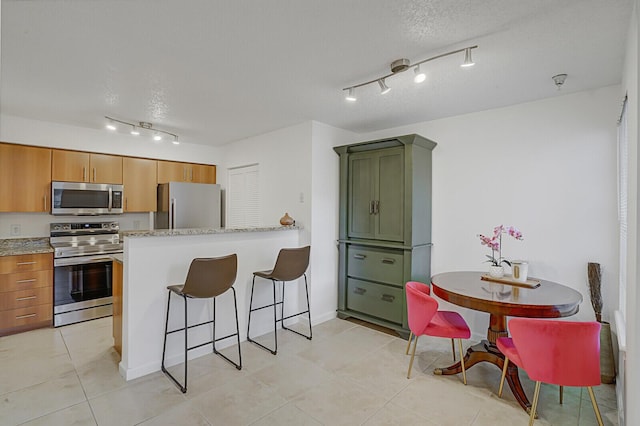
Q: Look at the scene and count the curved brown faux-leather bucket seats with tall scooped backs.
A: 2